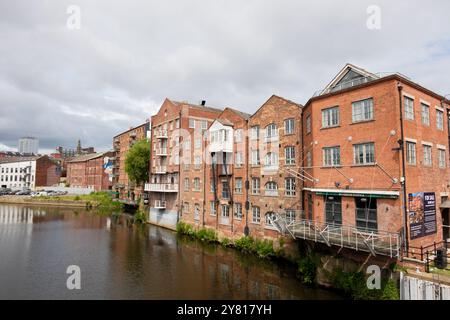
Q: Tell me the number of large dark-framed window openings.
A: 2